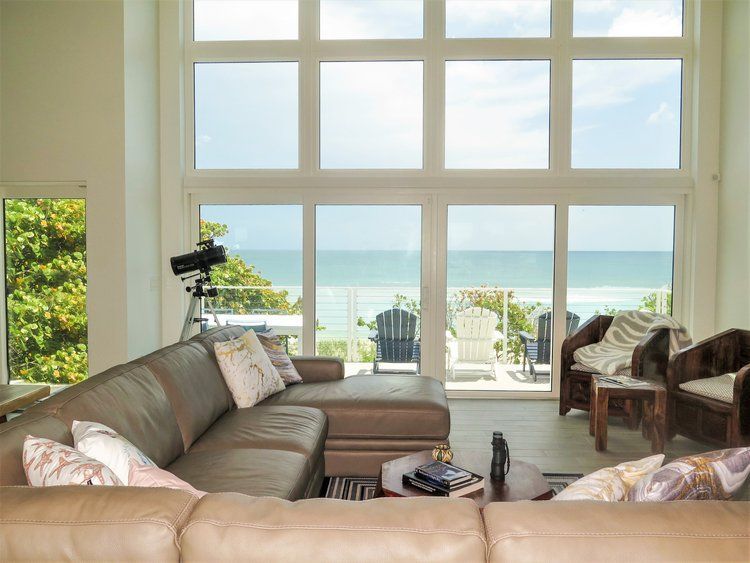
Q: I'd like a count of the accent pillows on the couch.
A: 7